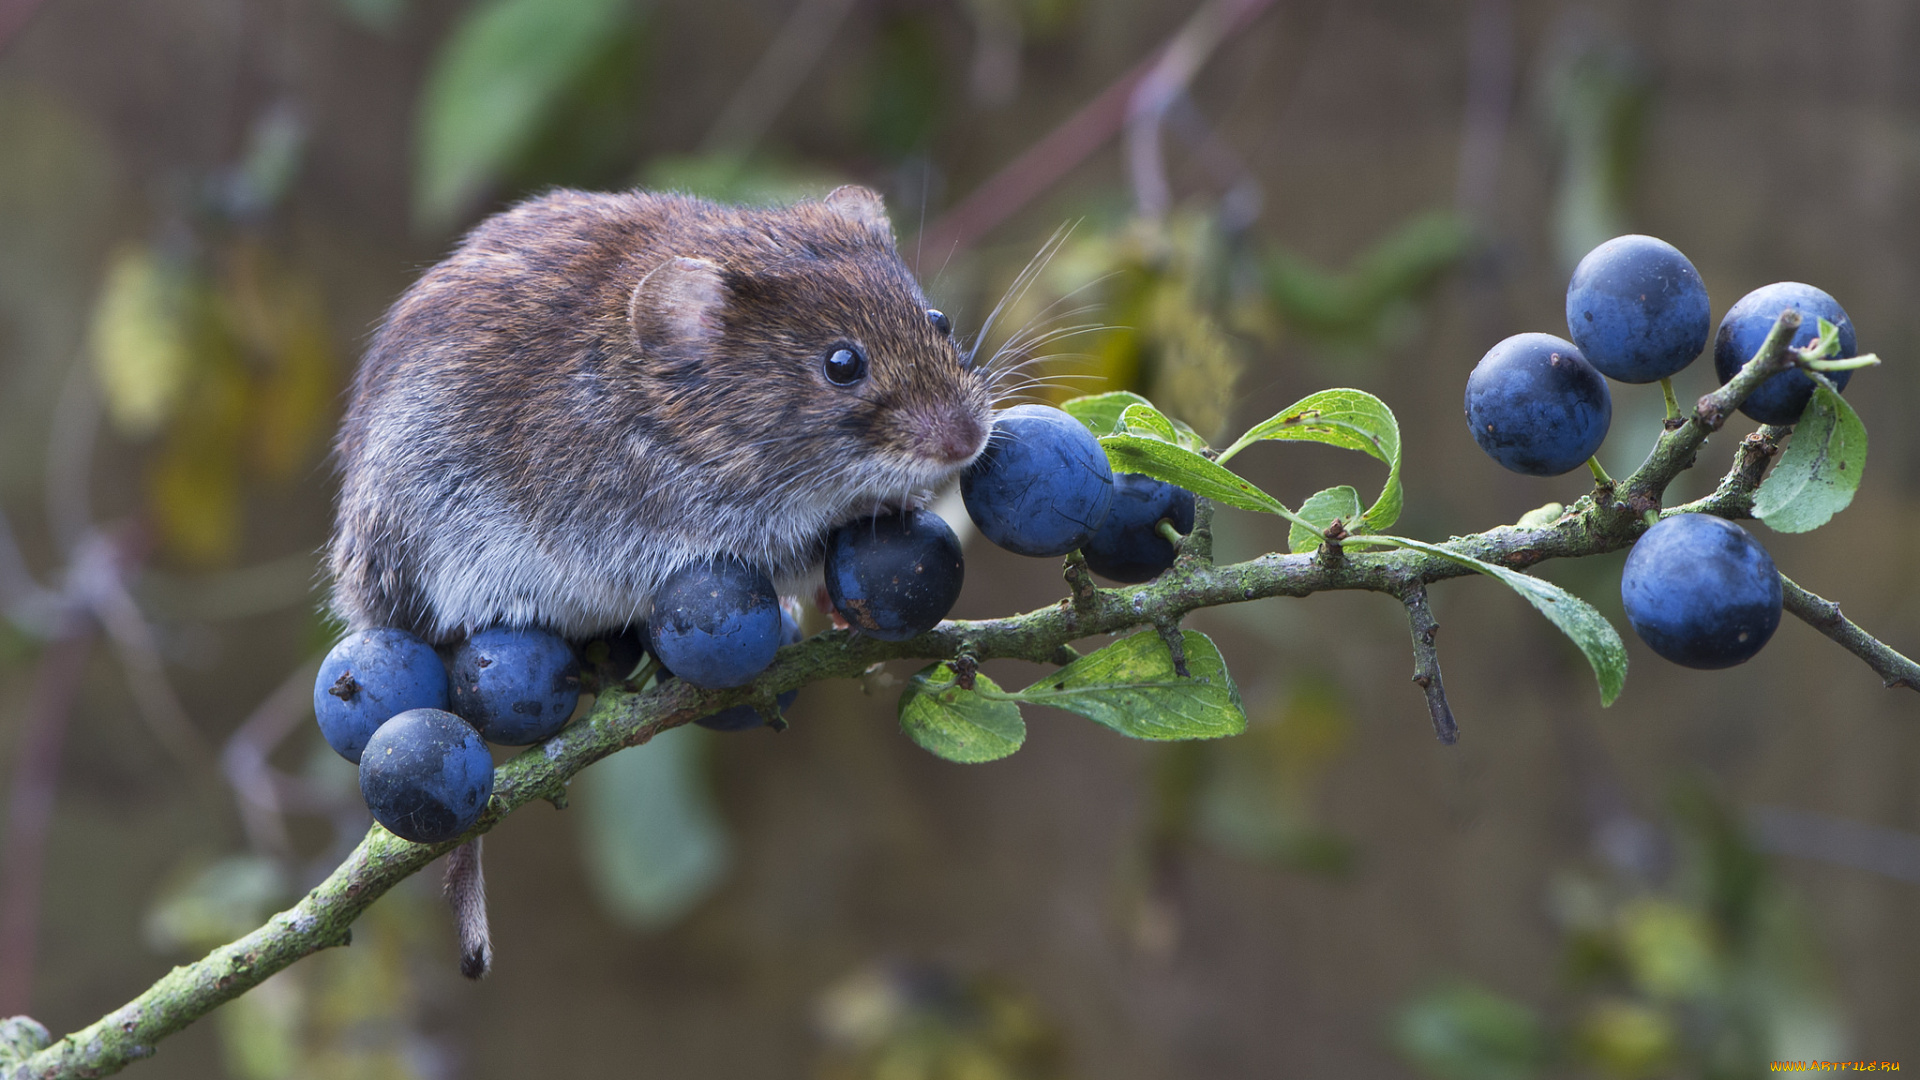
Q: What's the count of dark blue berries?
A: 13